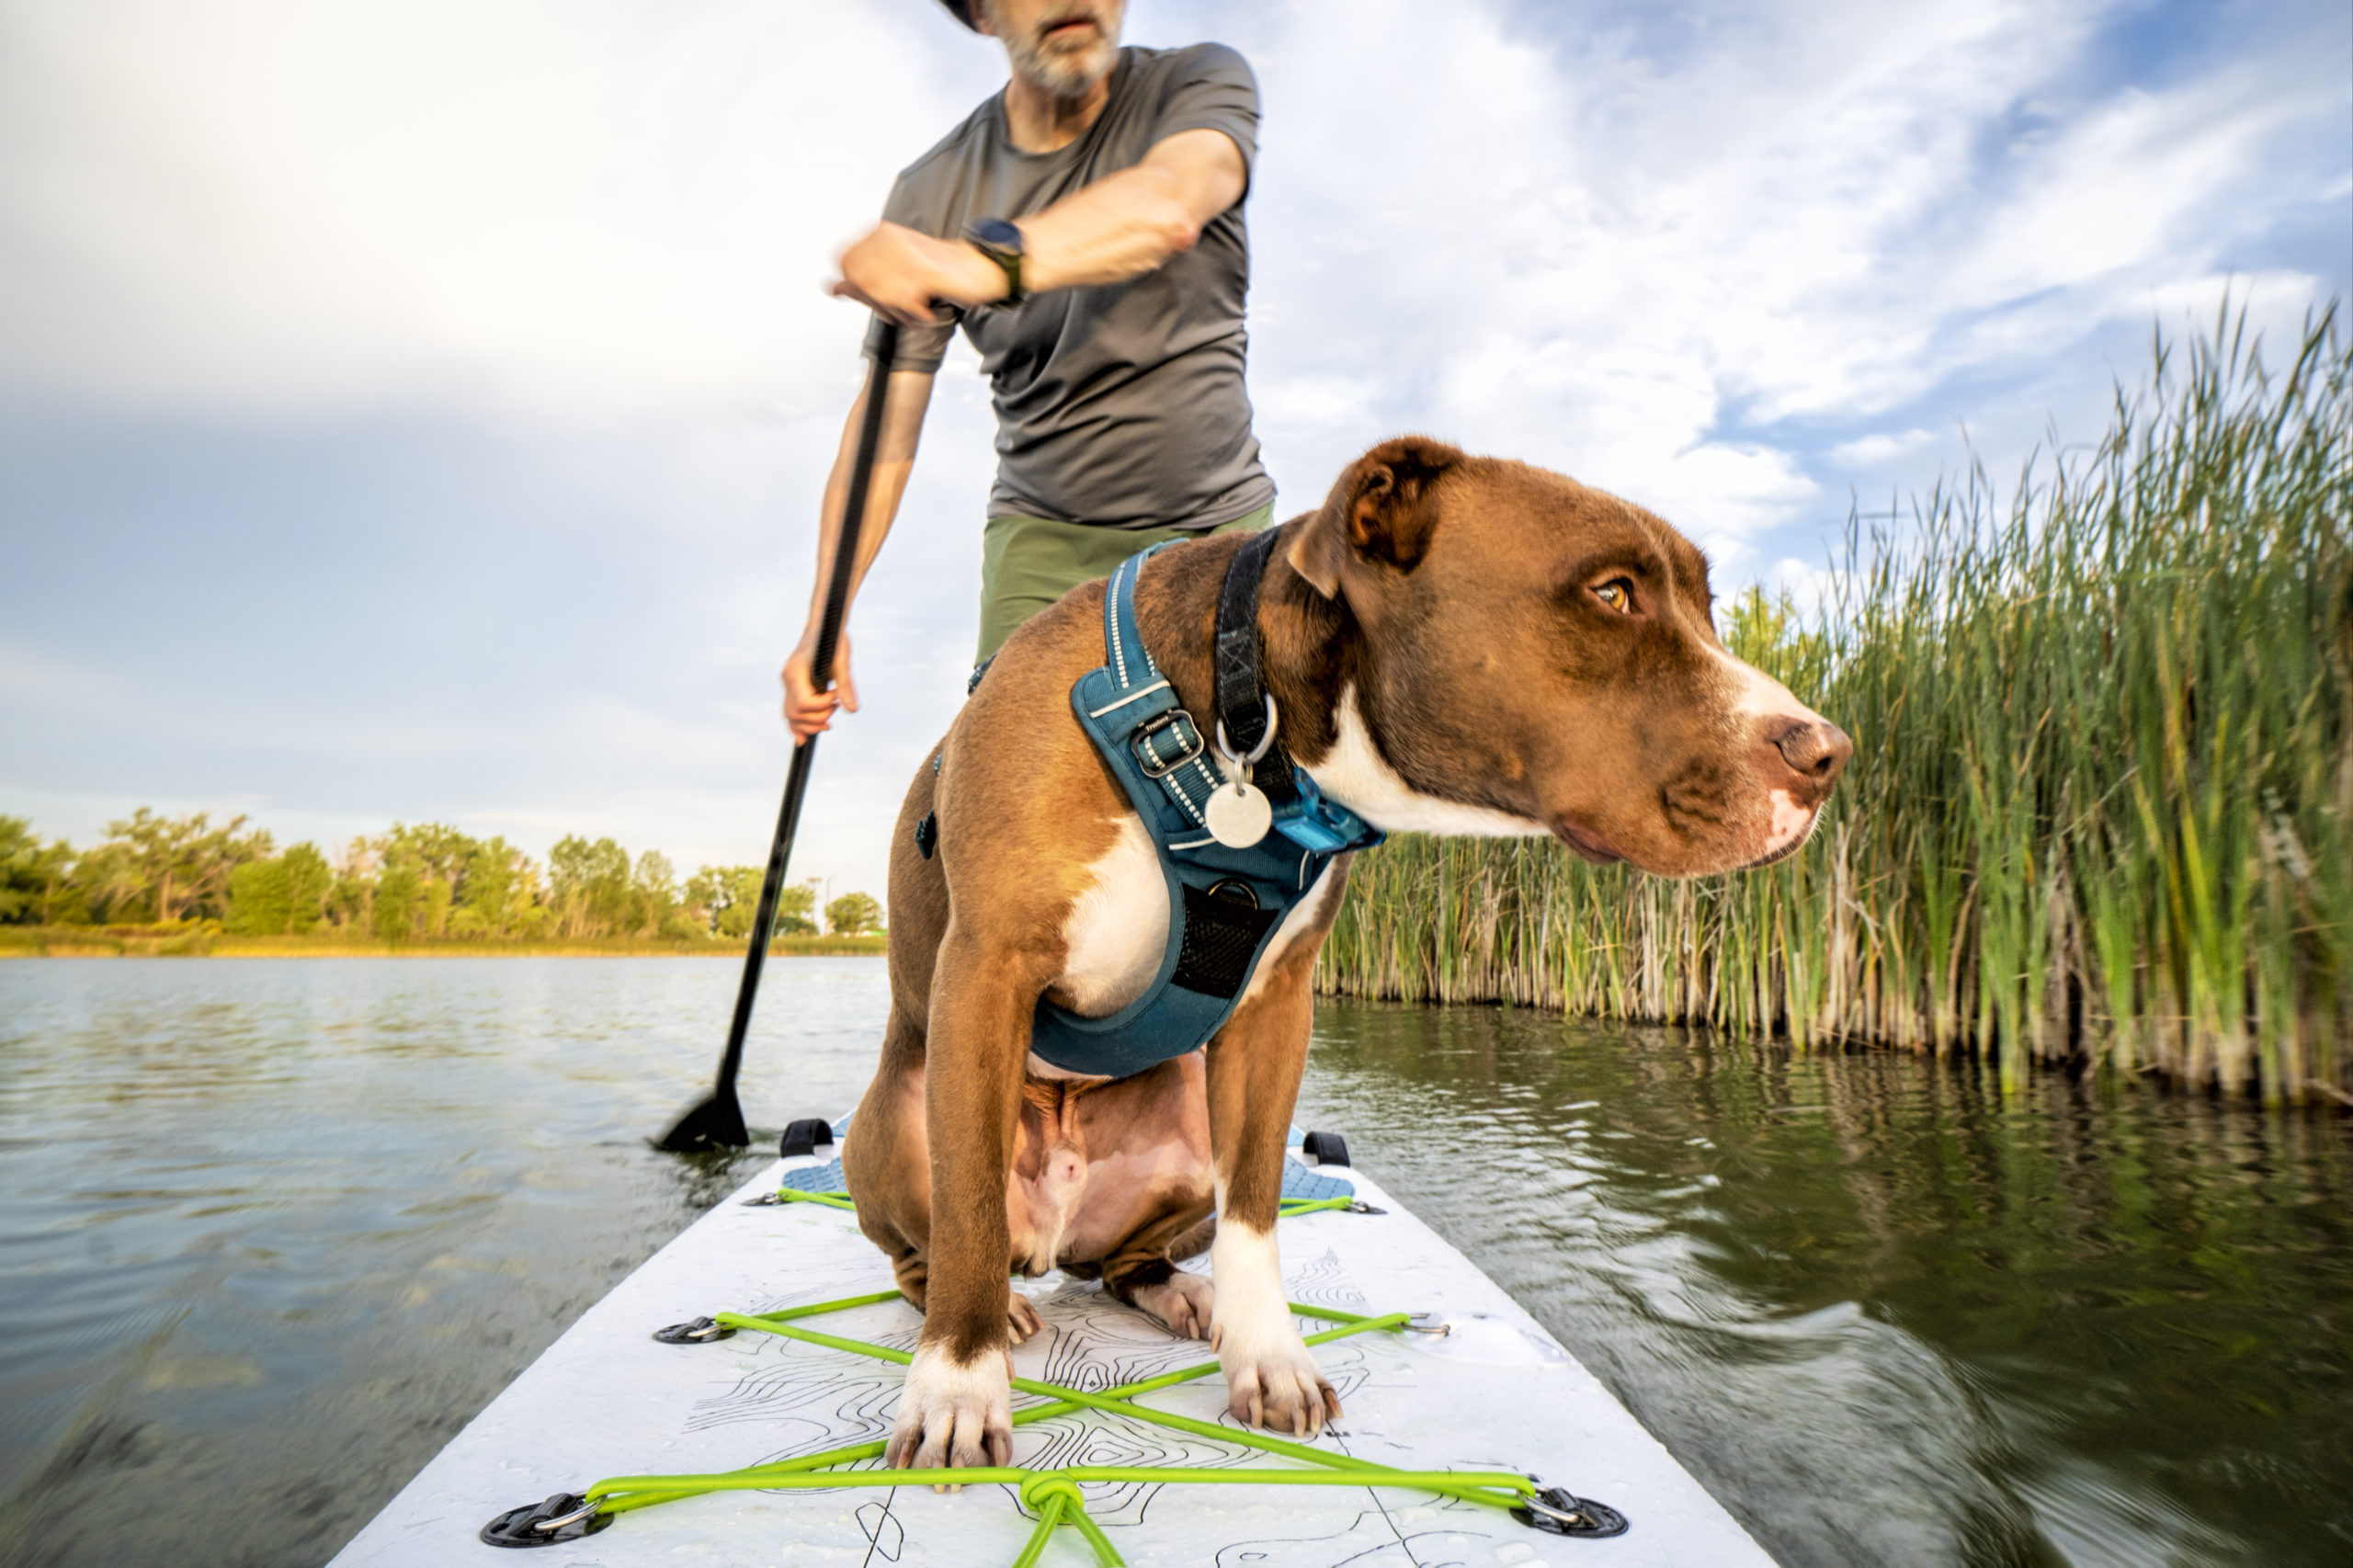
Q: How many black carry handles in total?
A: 2